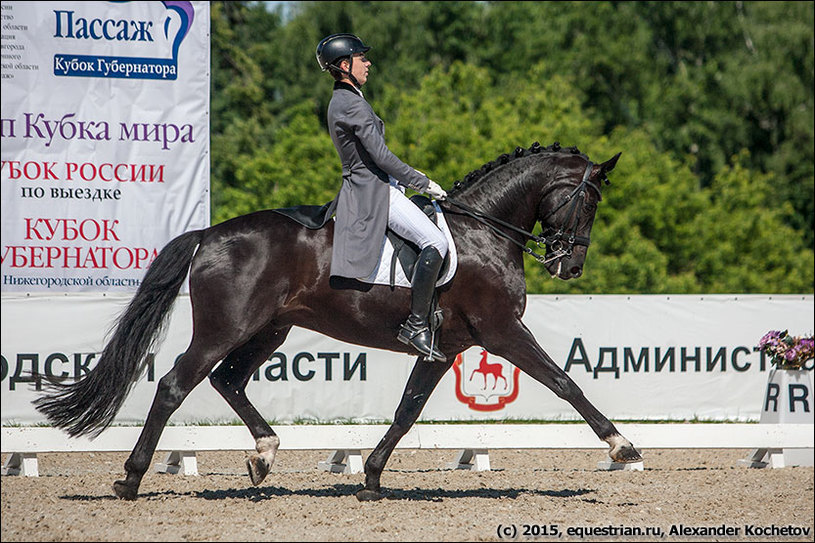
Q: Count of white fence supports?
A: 6